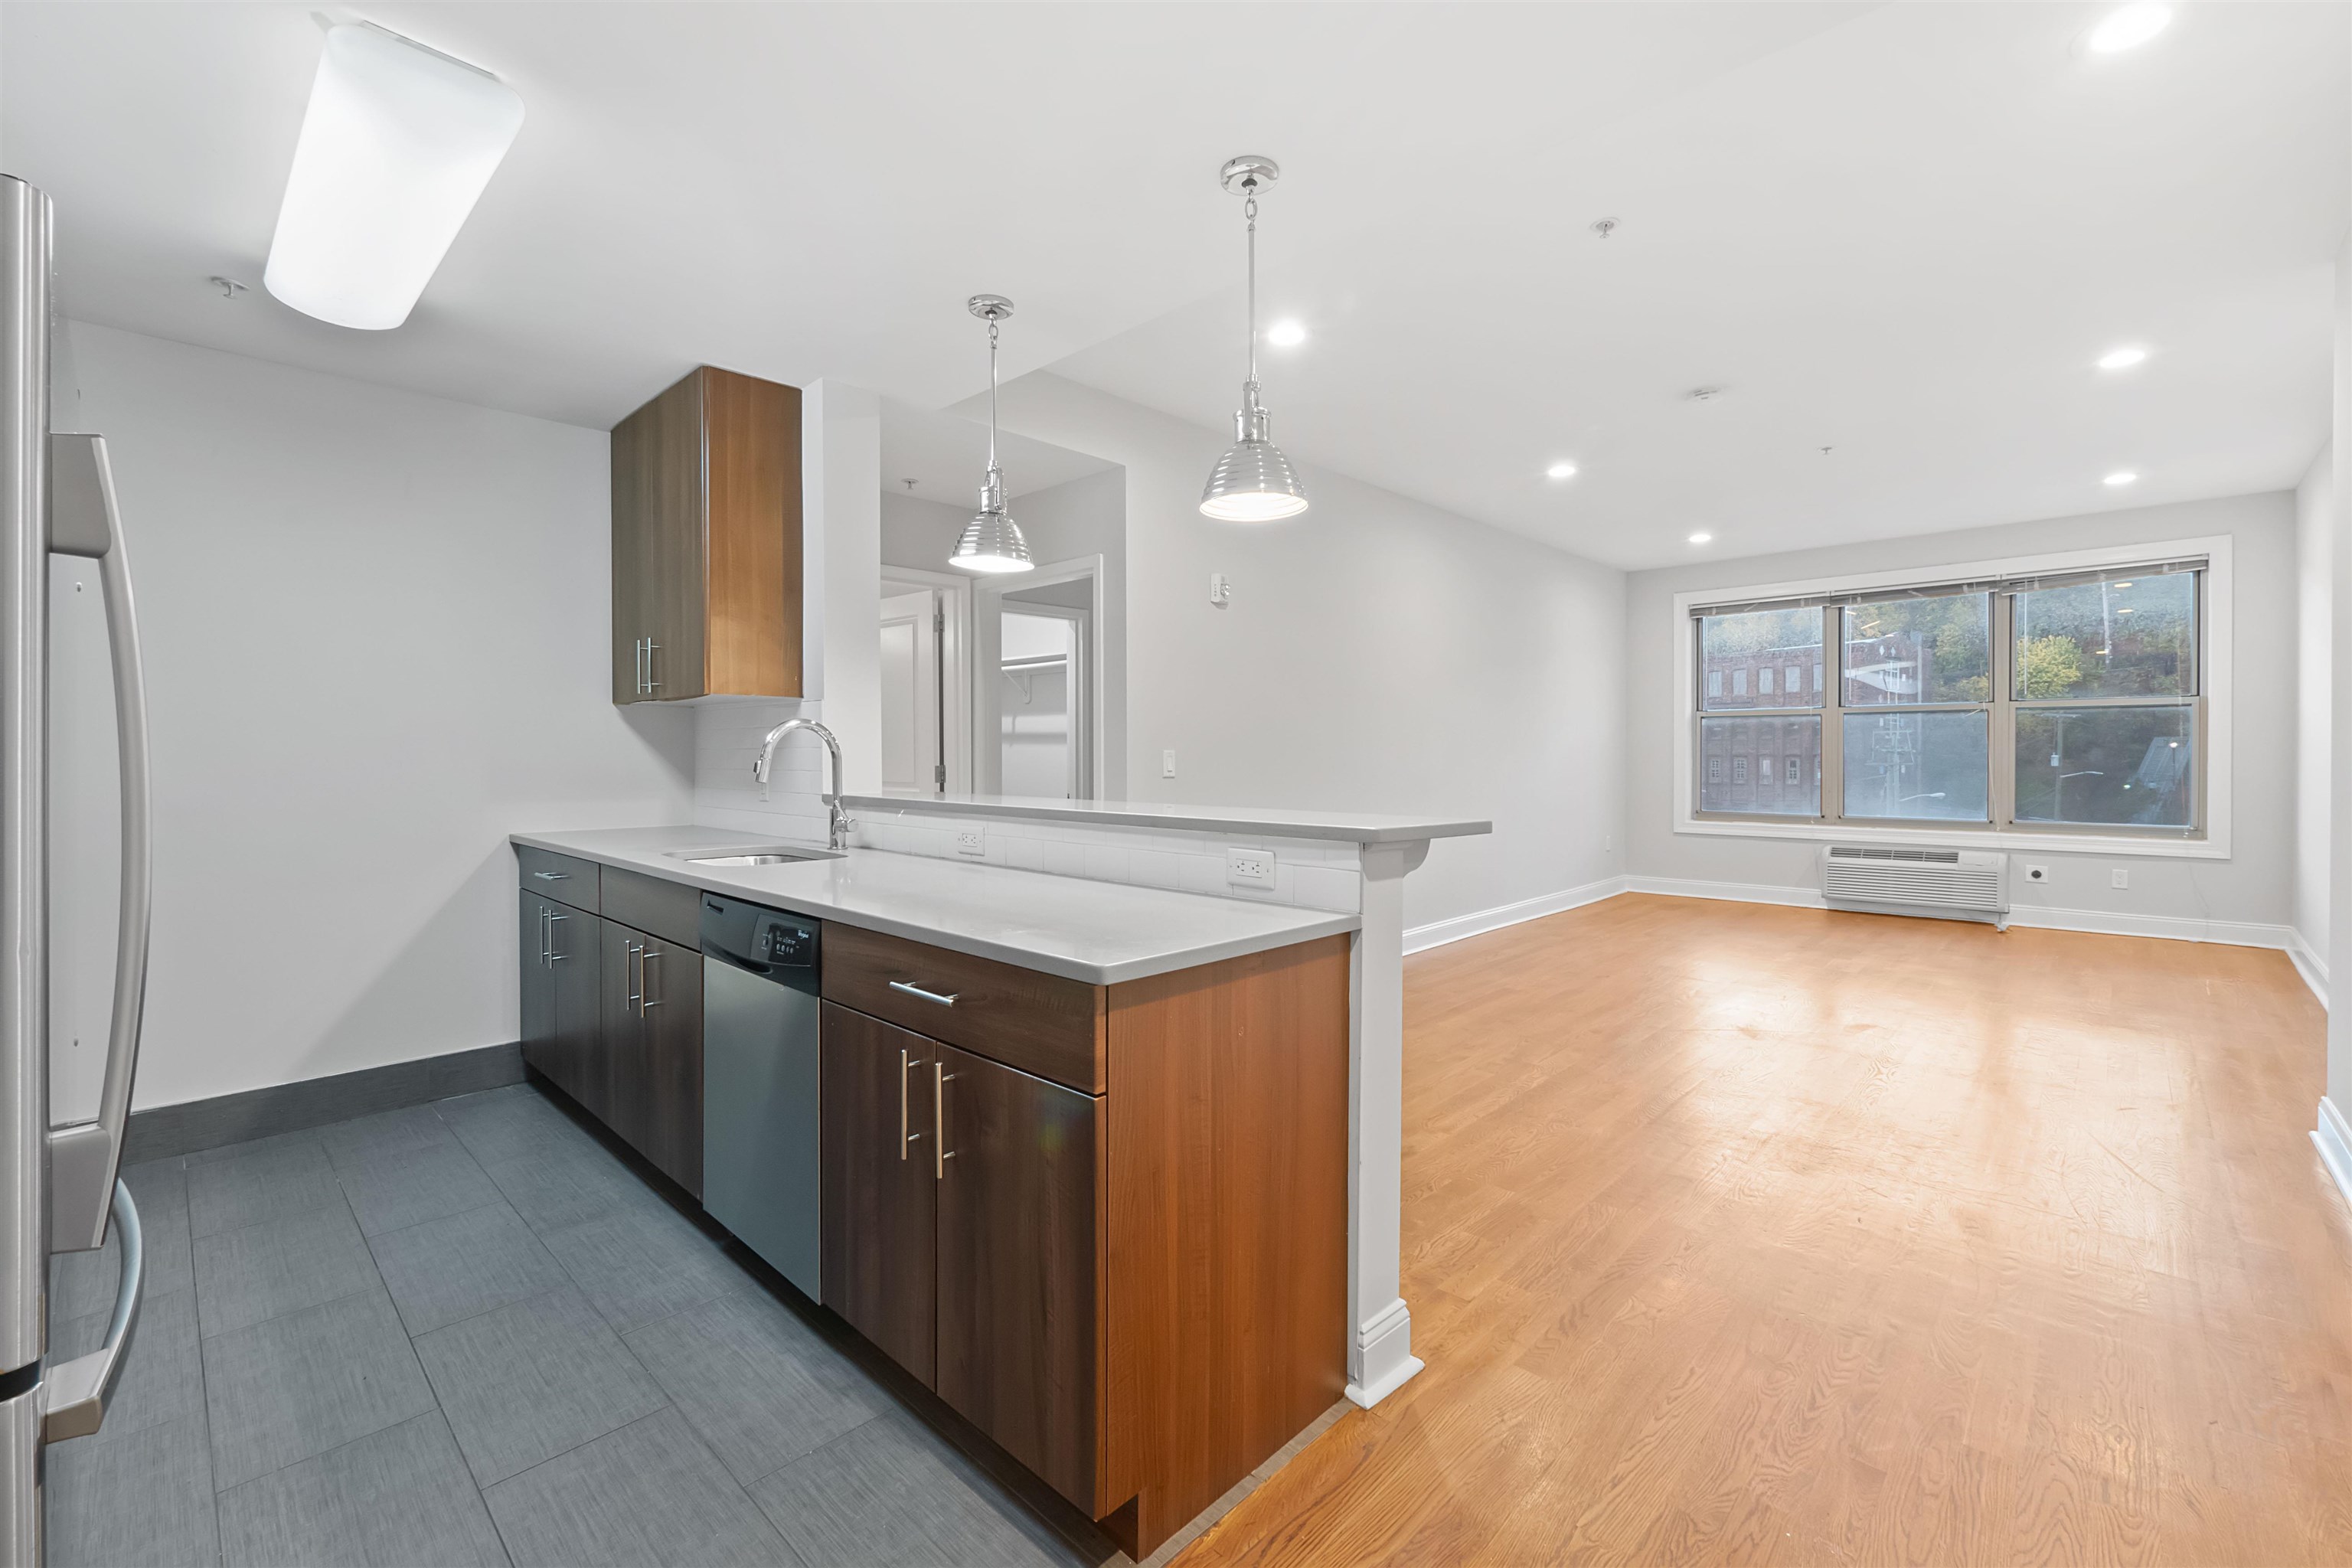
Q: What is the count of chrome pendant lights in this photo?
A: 2